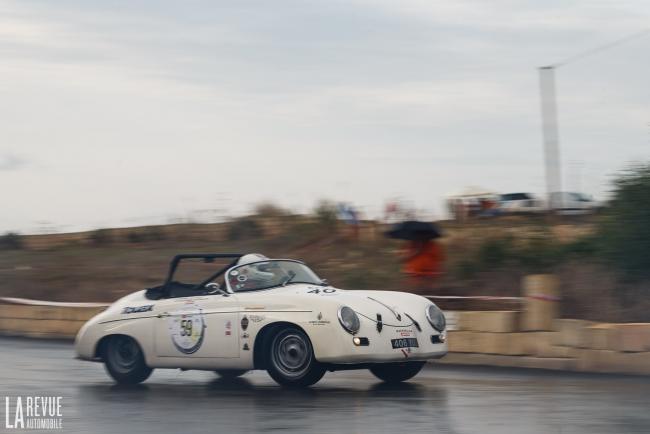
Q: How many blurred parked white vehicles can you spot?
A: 2